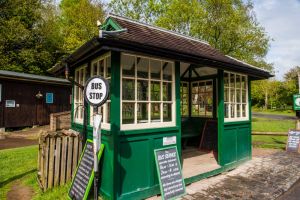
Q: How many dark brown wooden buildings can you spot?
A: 1